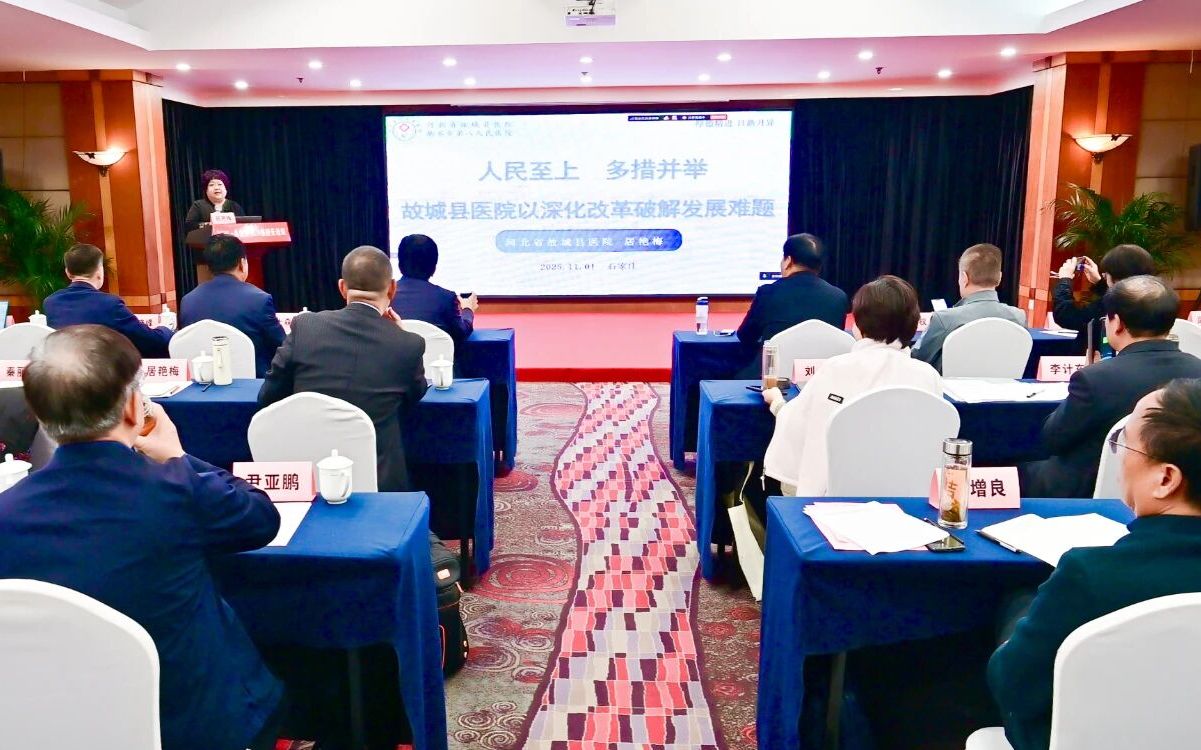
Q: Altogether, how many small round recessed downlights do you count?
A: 14